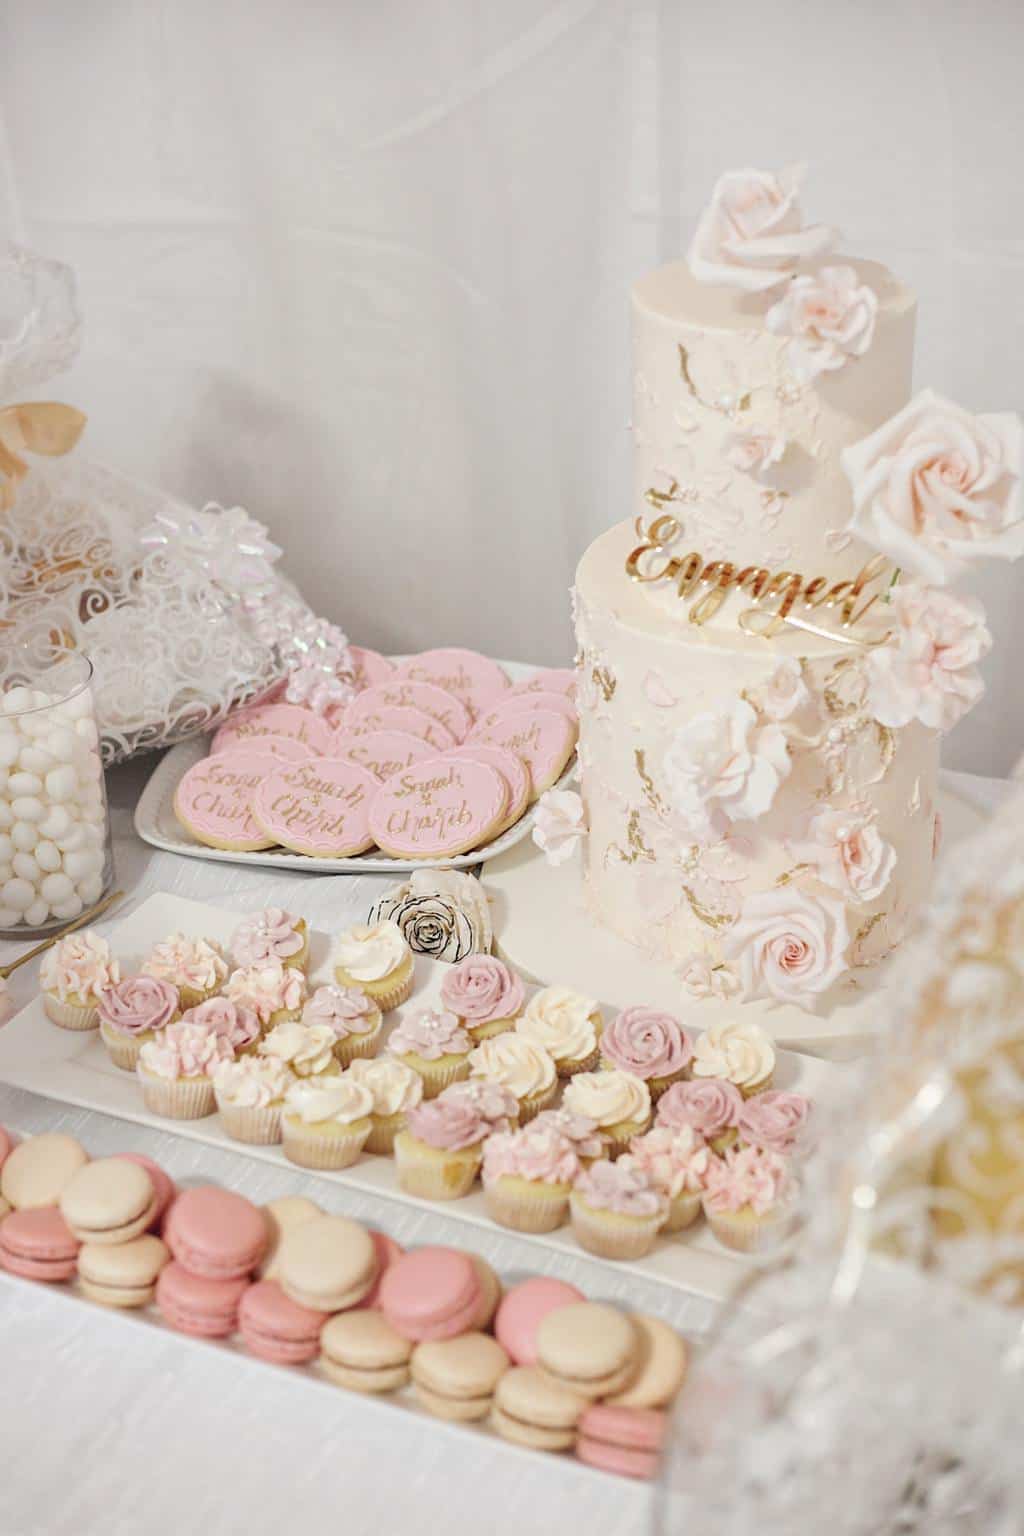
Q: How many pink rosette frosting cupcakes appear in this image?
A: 7